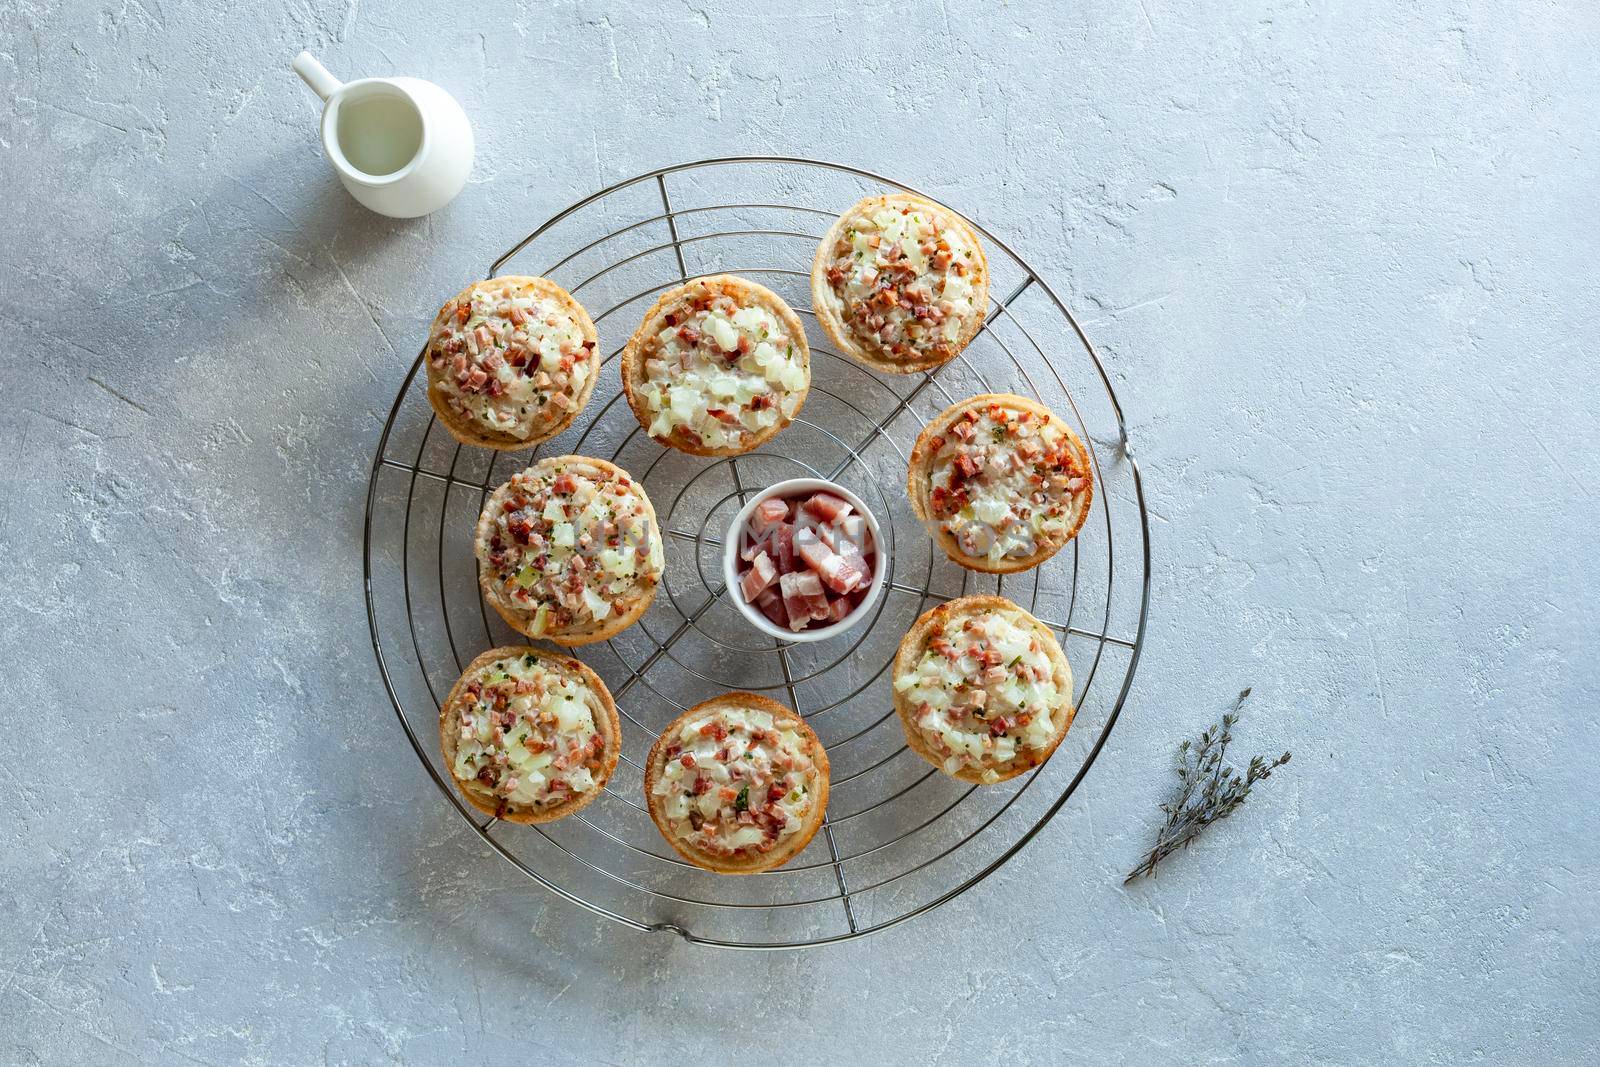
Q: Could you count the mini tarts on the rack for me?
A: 8